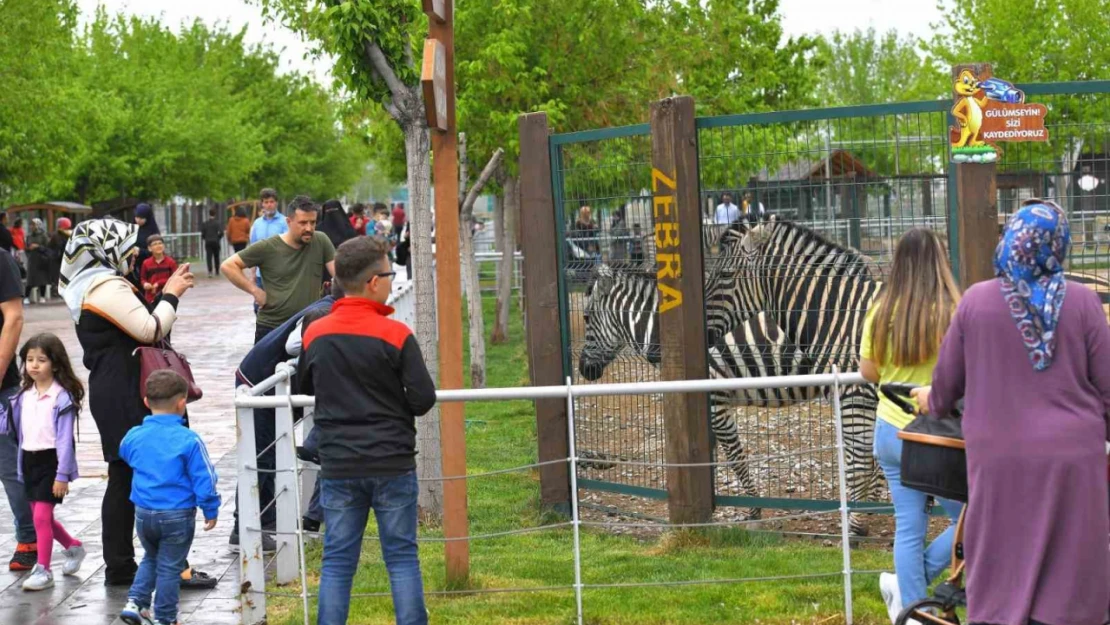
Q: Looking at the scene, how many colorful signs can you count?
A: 1